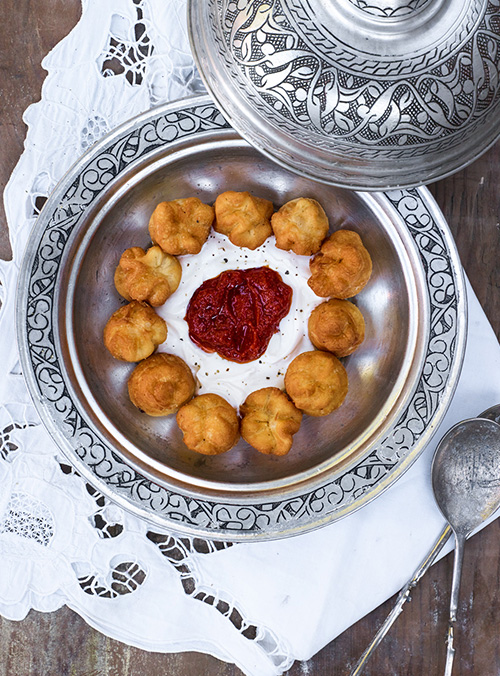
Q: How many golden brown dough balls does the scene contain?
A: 11